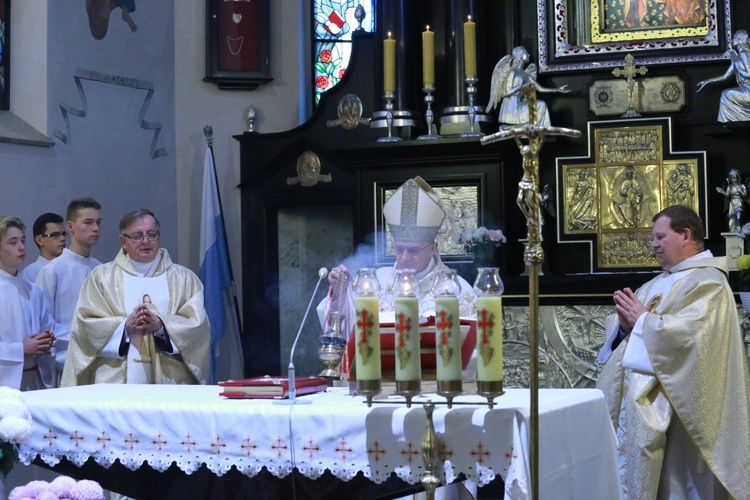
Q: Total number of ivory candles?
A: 4